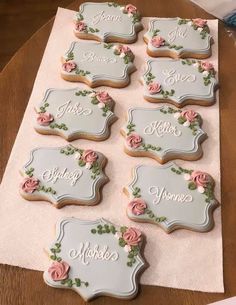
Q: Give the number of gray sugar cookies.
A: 9